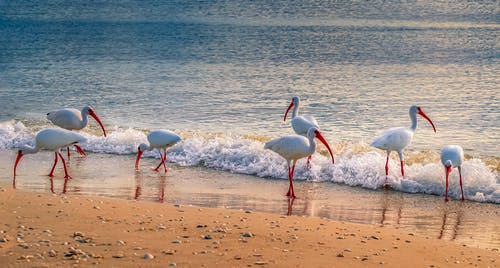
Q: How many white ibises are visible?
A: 7